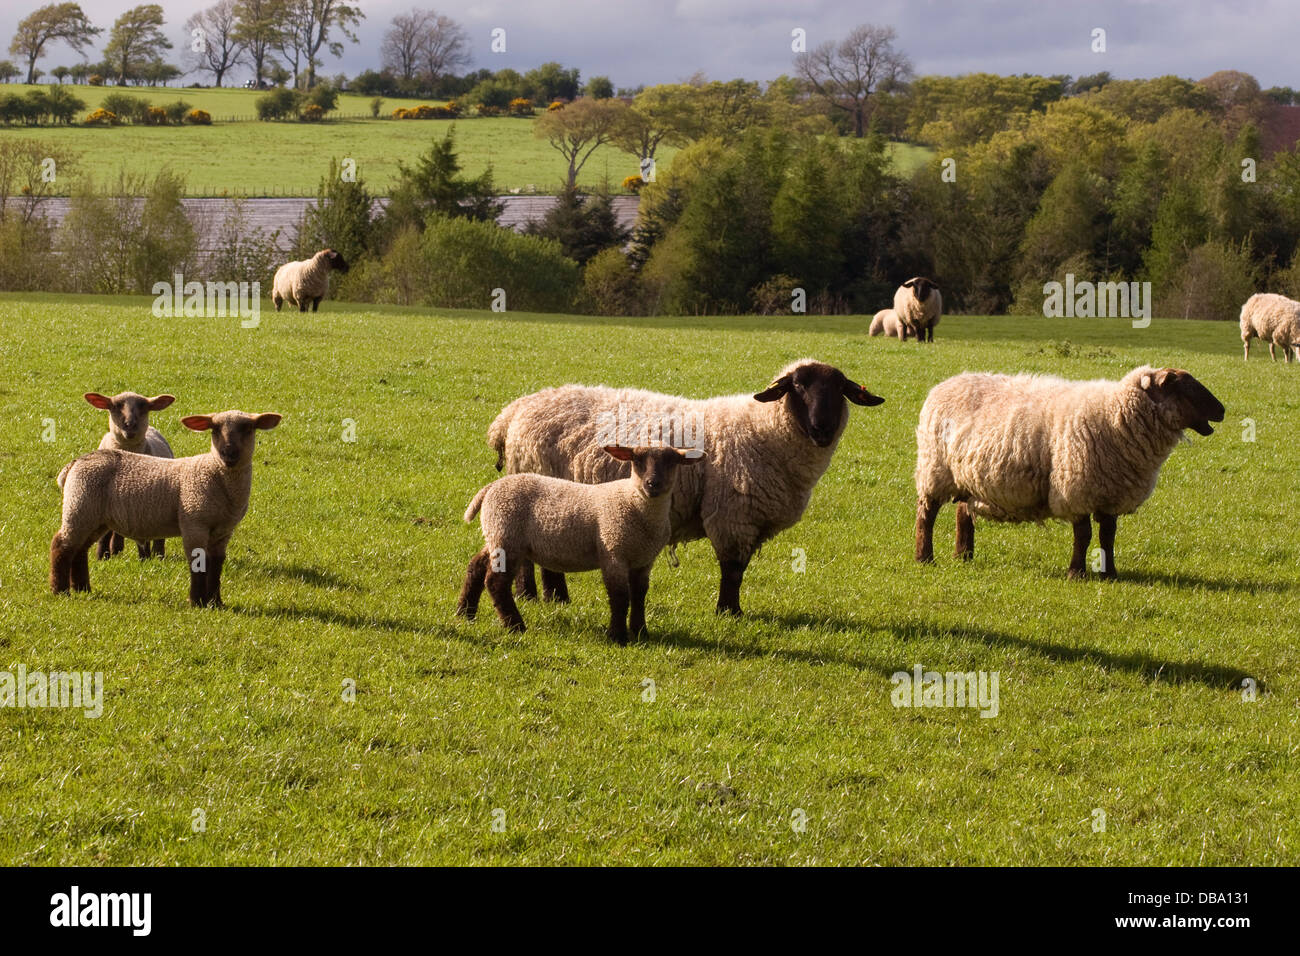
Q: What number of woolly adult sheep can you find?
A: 5